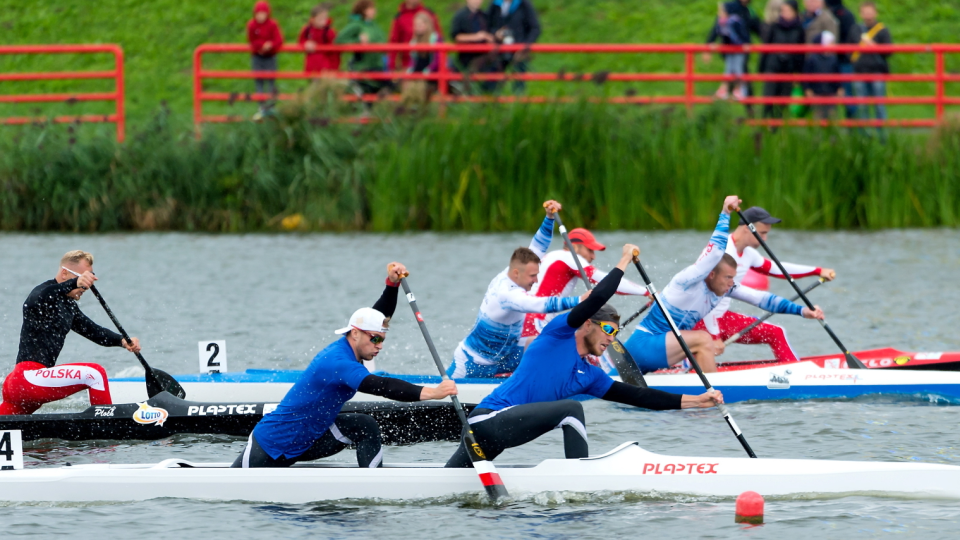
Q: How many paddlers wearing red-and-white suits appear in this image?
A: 2